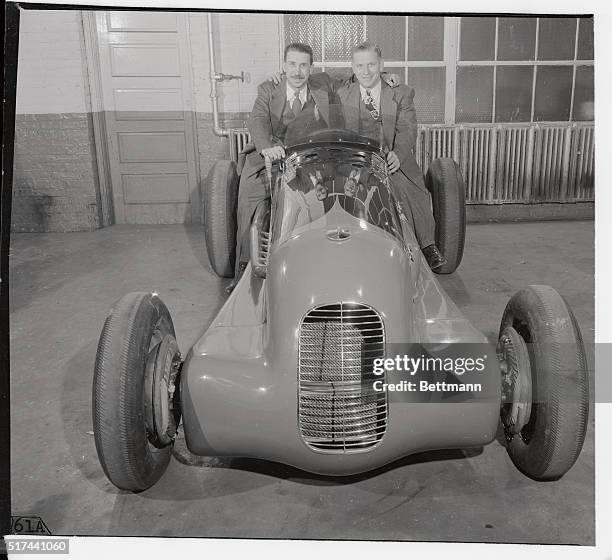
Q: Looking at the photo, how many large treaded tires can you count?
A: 4